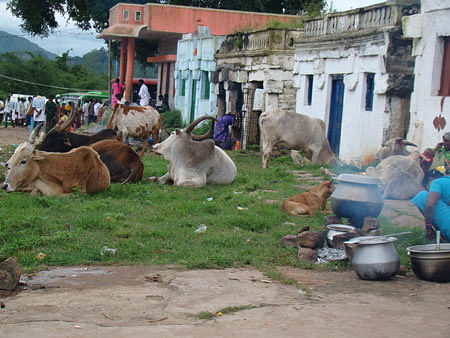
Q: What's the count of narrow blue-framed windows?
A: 2